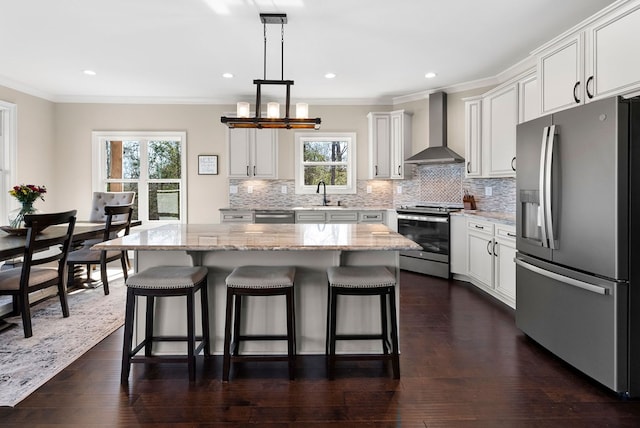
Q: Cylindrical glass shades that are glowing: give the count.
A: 3